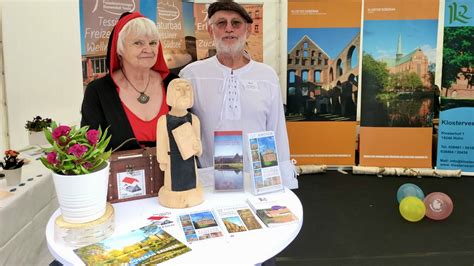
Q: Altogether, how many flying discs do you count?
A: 0